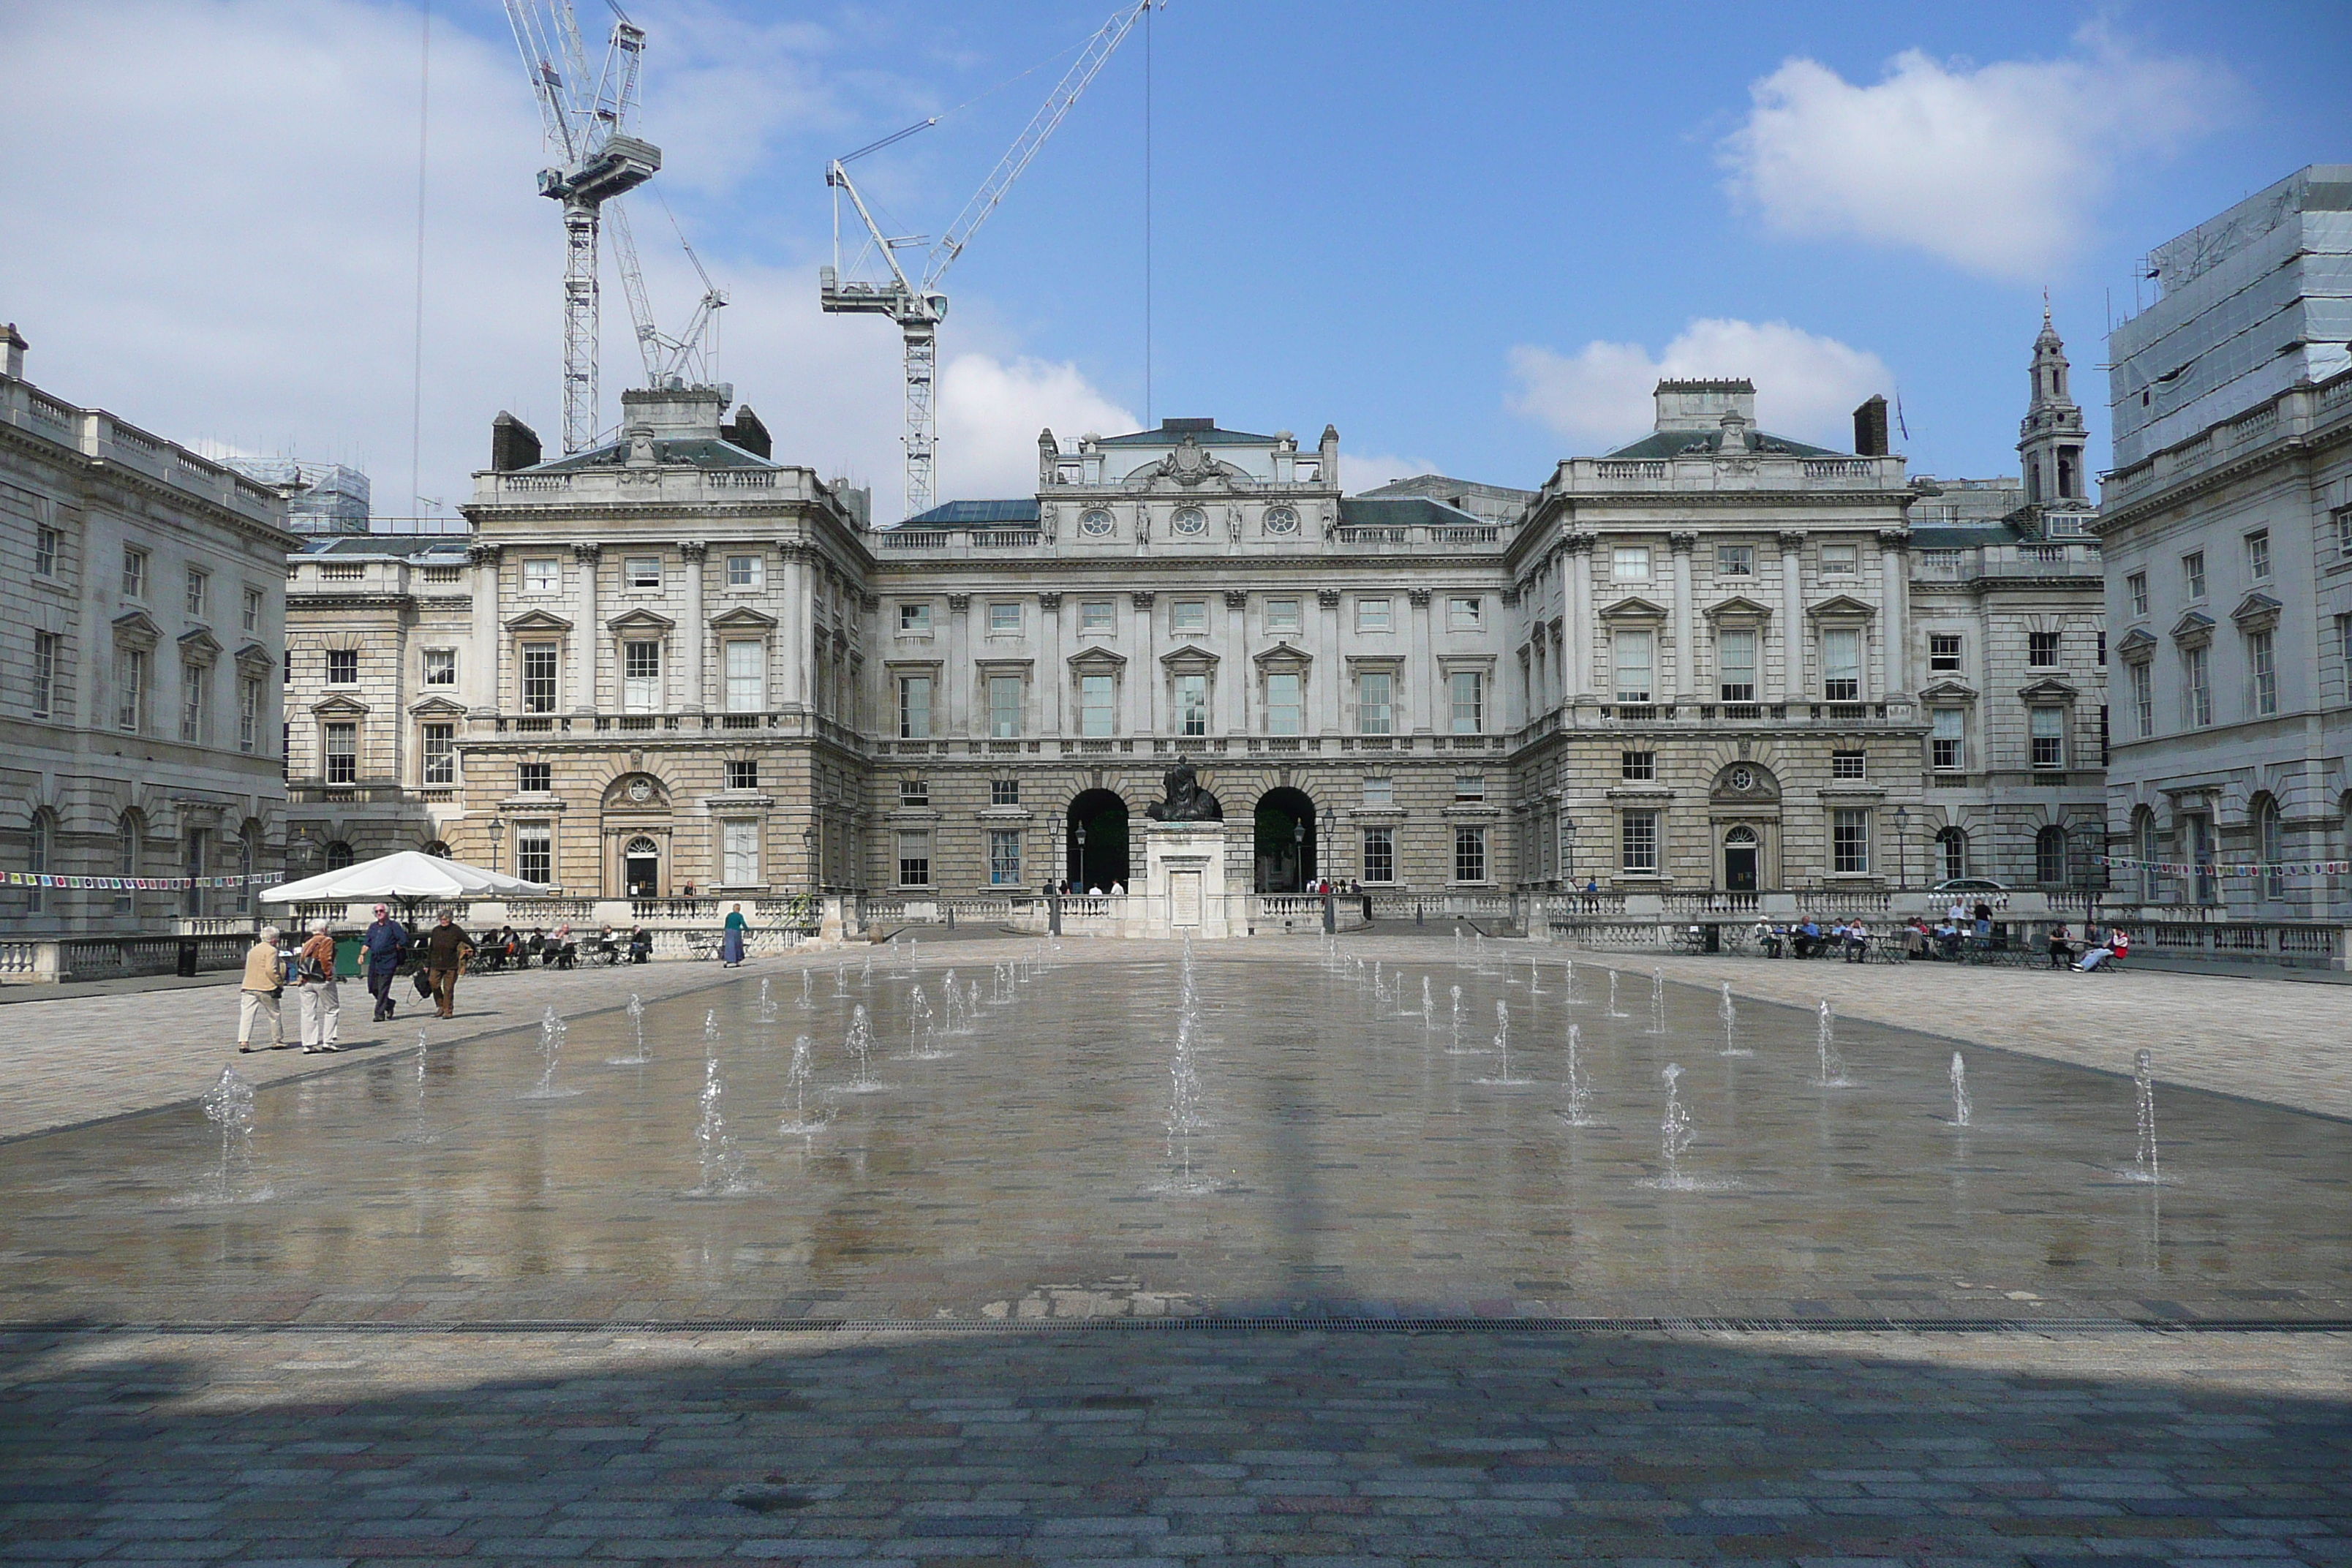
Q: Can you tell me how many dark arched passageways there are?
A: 2